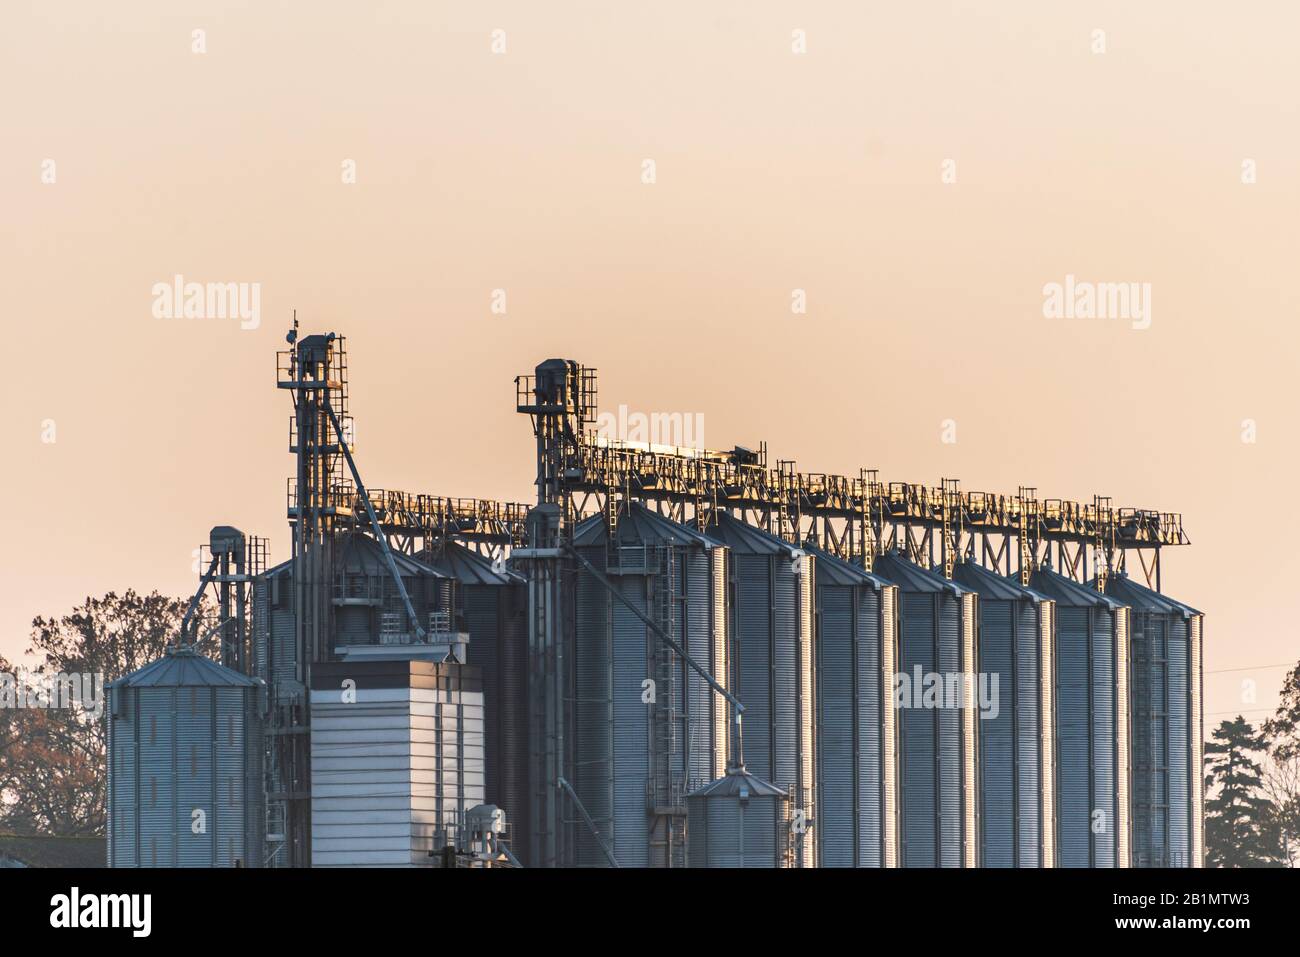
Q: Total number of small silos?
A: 2